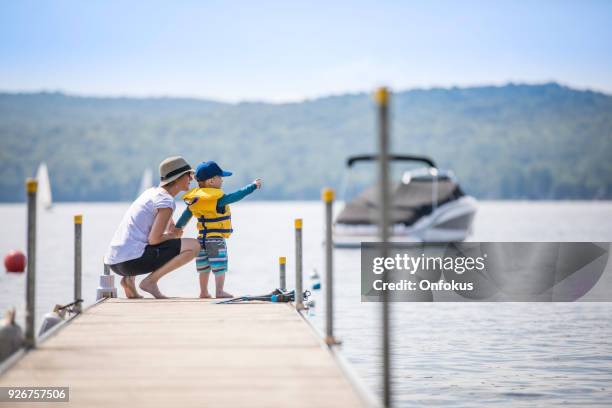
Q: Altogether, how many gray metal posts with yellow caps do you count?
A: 6